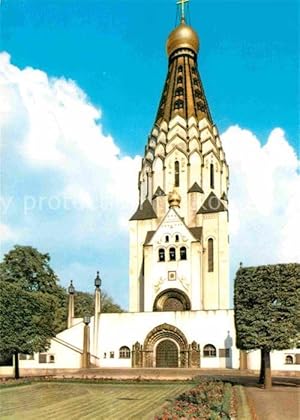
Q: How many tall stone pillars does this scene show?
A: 3